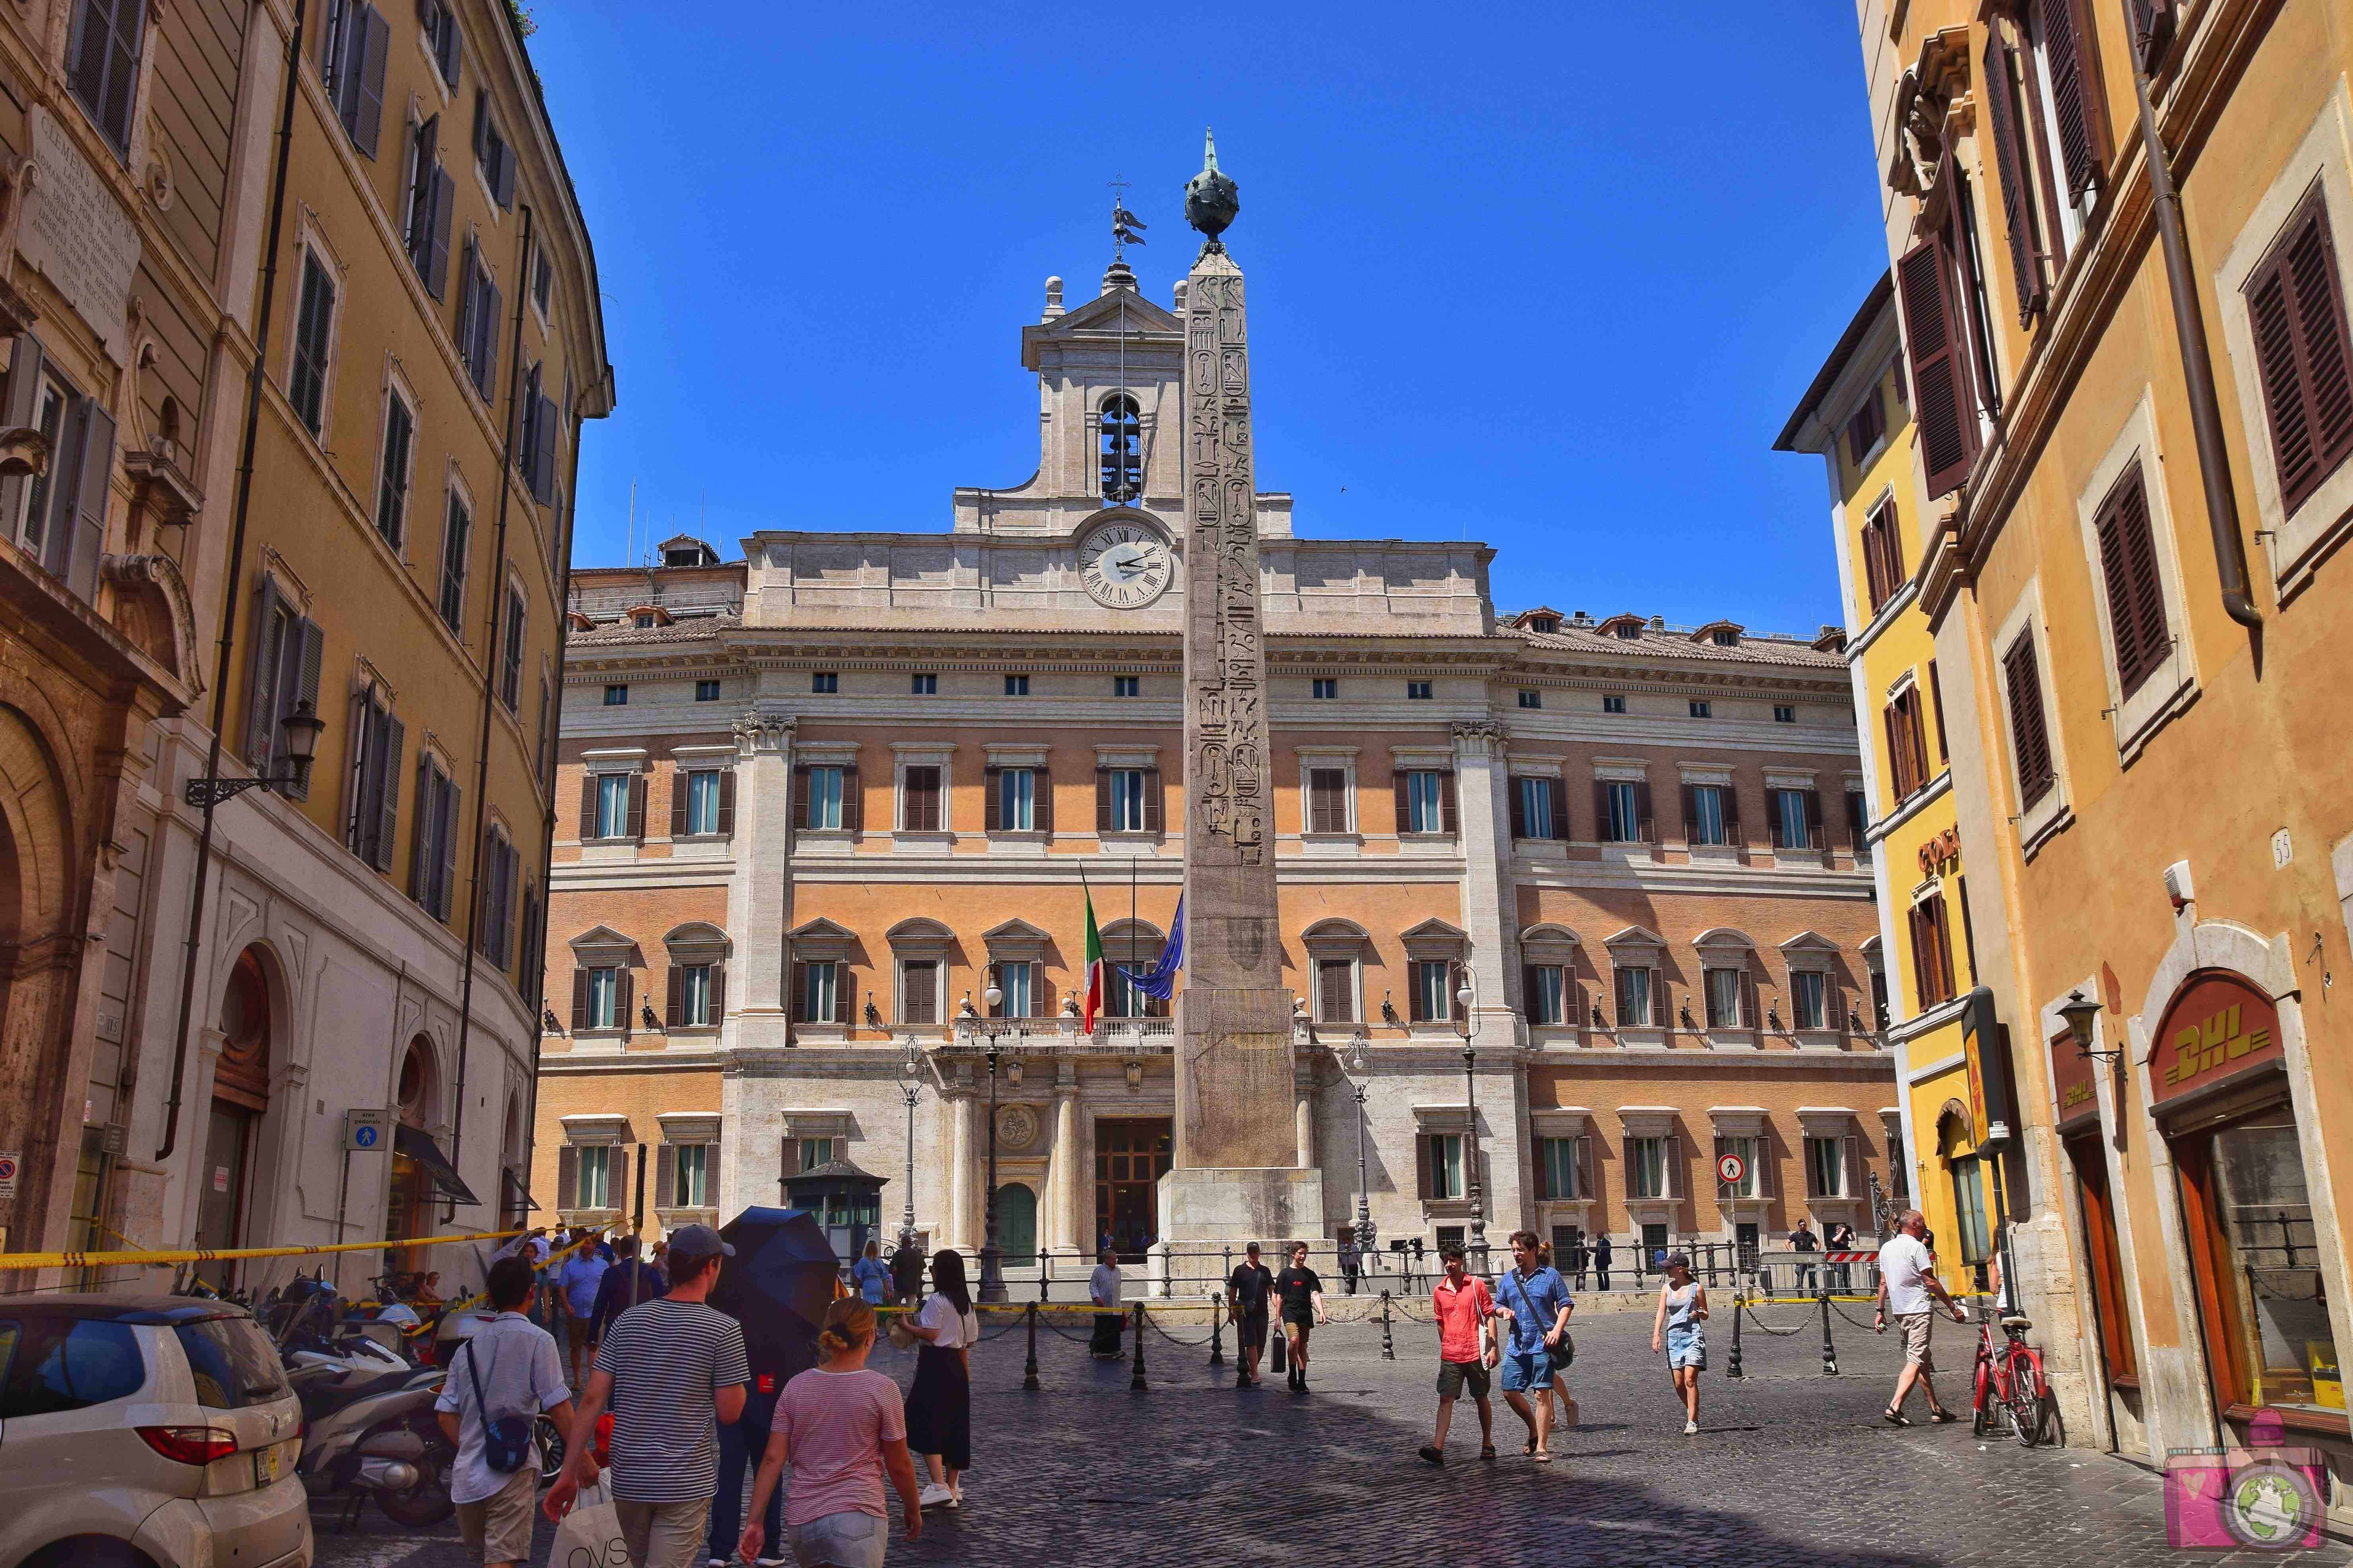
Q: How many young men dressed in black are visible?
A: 2